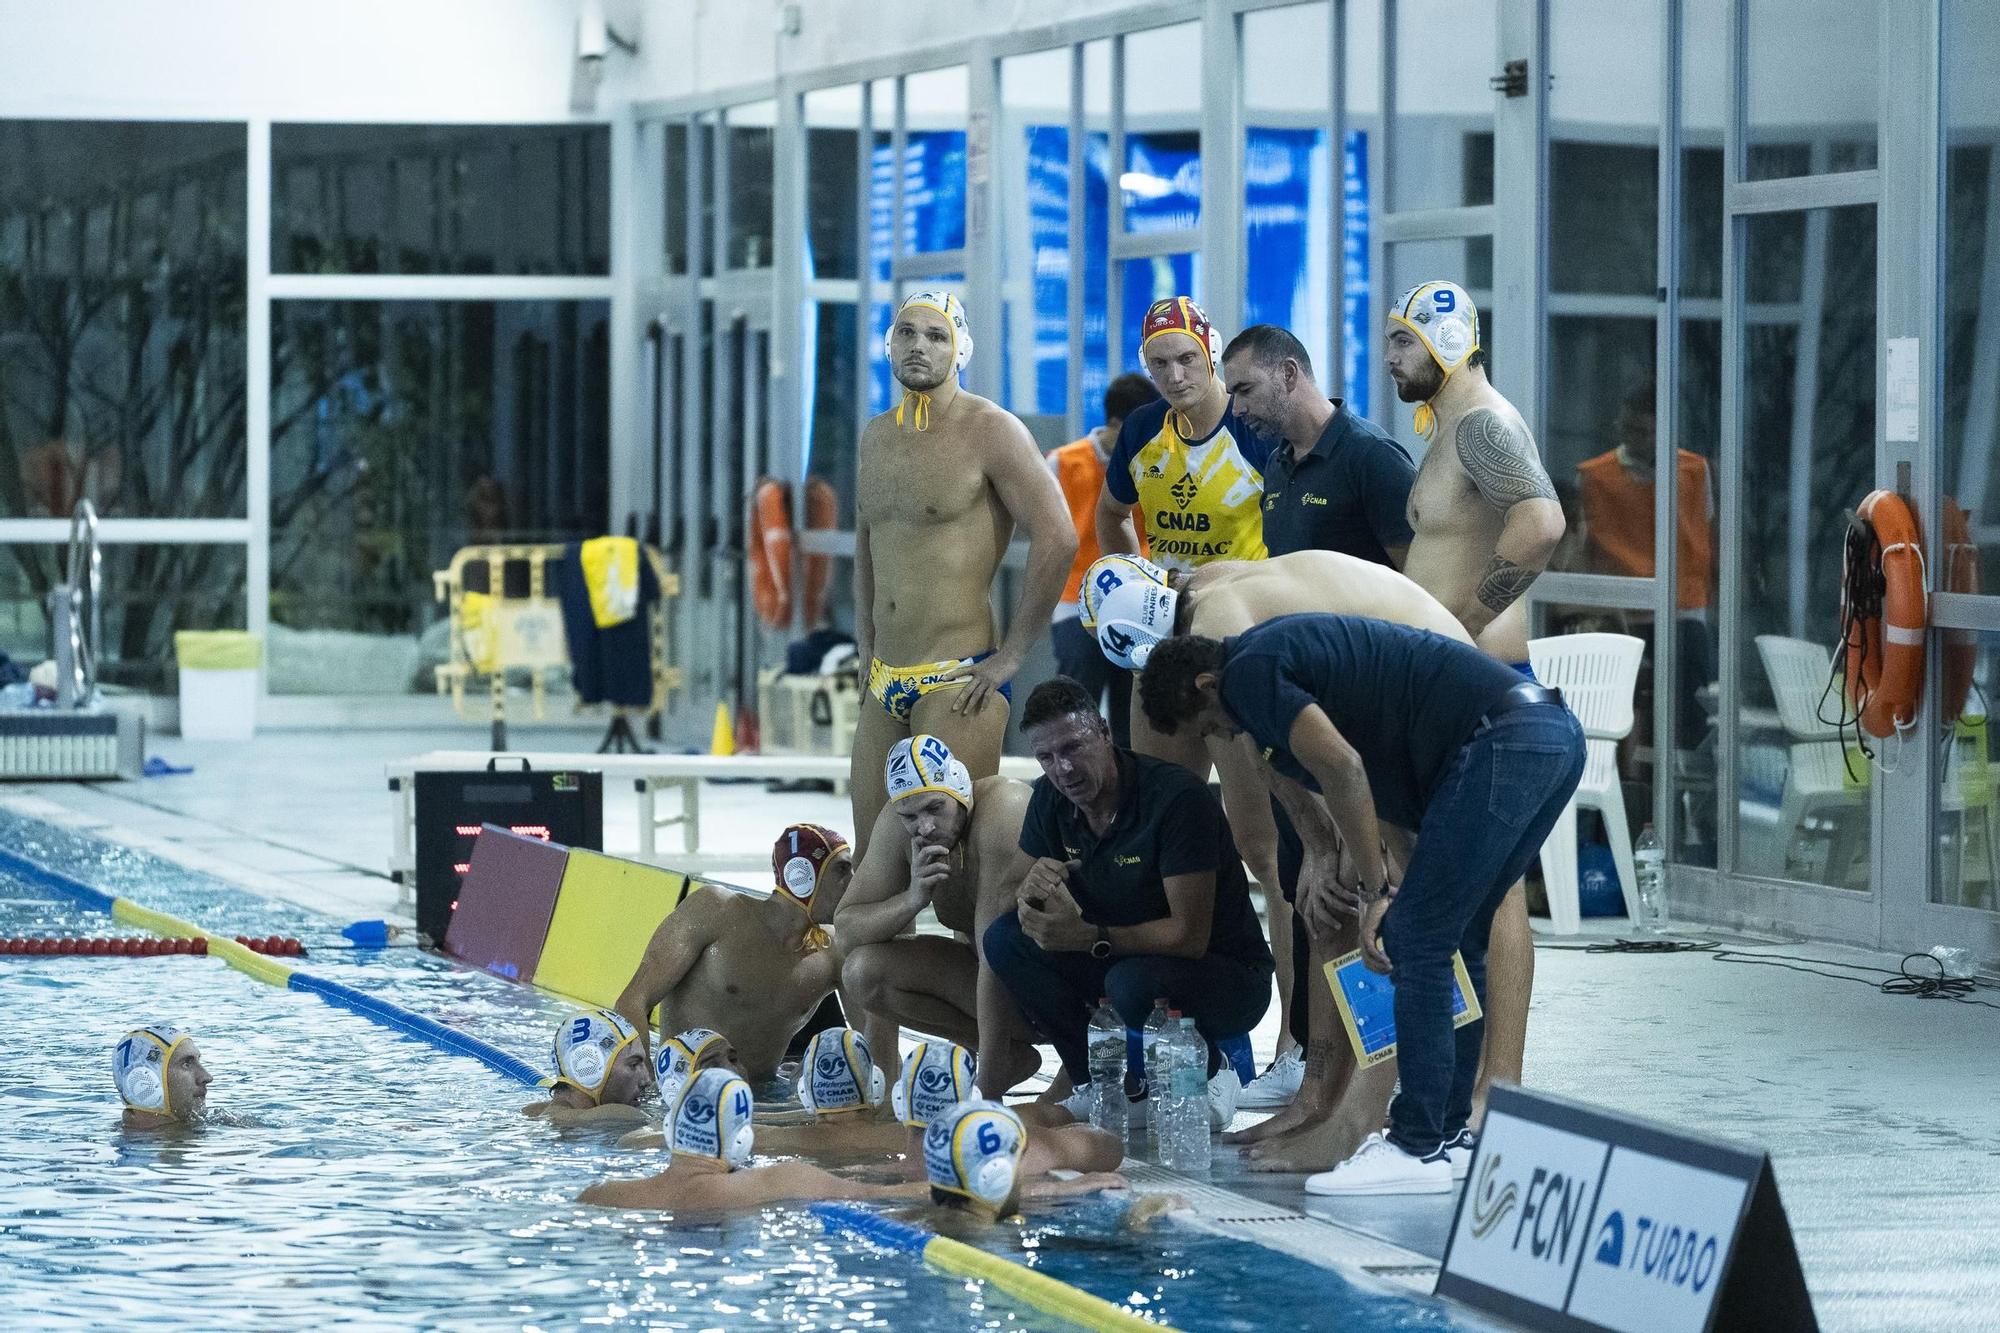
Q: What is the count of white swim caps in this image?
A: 12